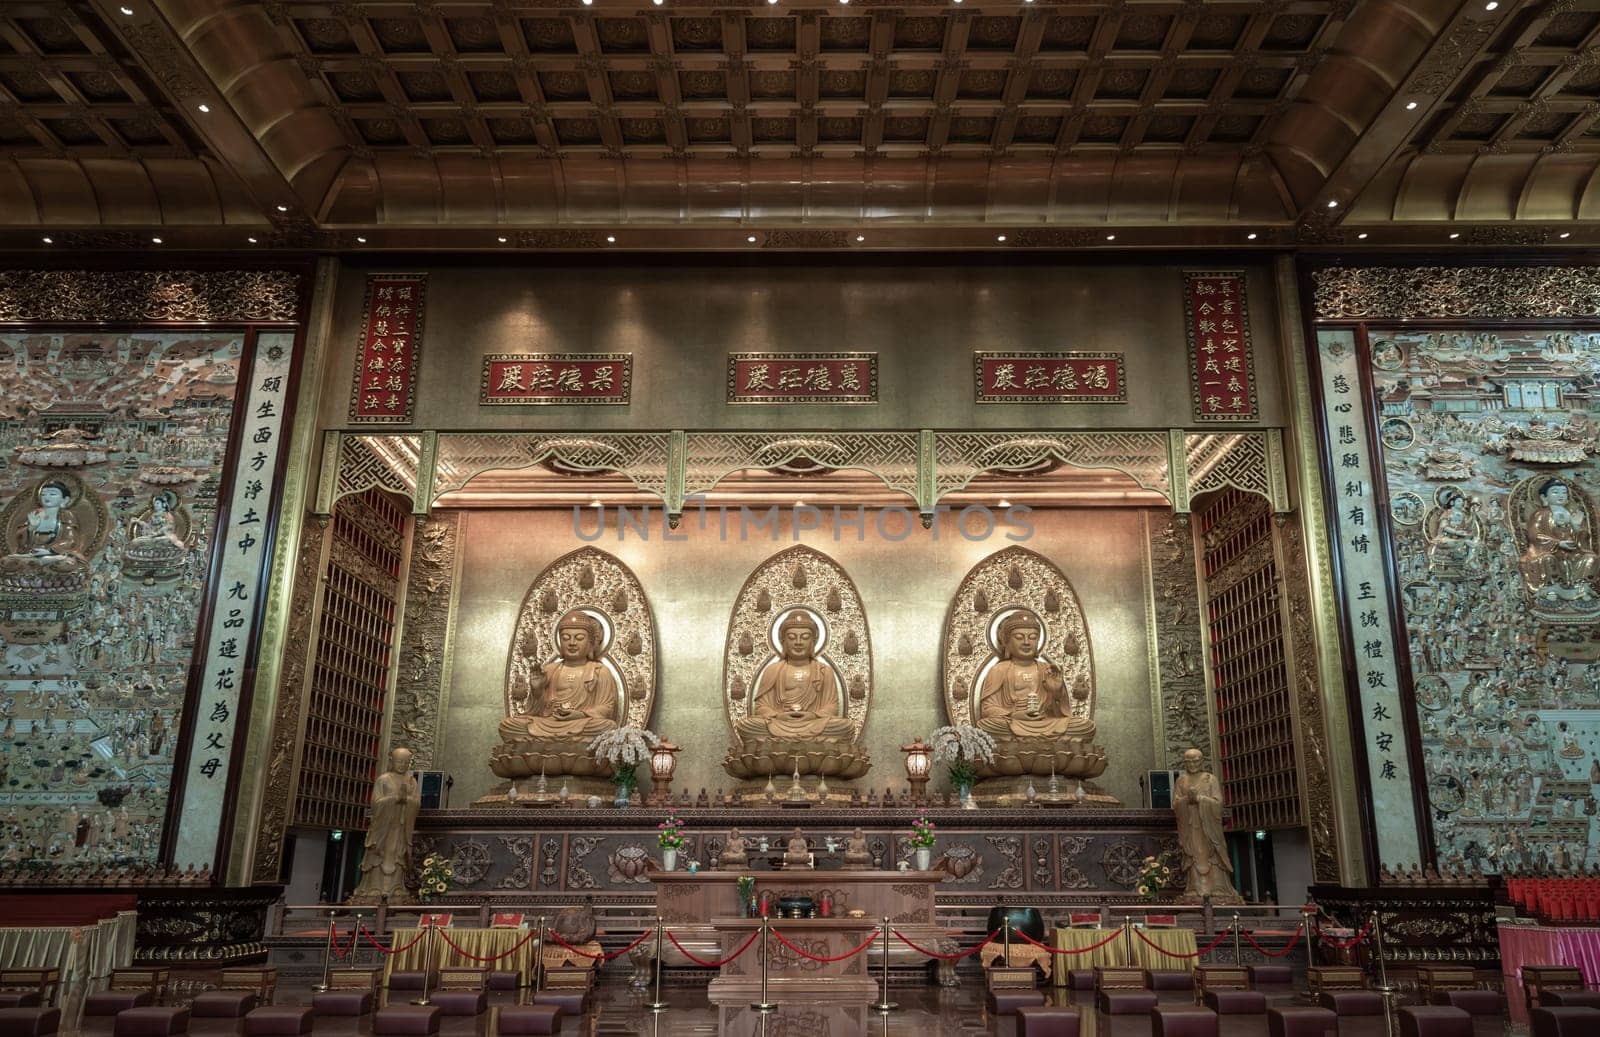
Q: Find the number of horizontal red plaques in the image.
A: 3